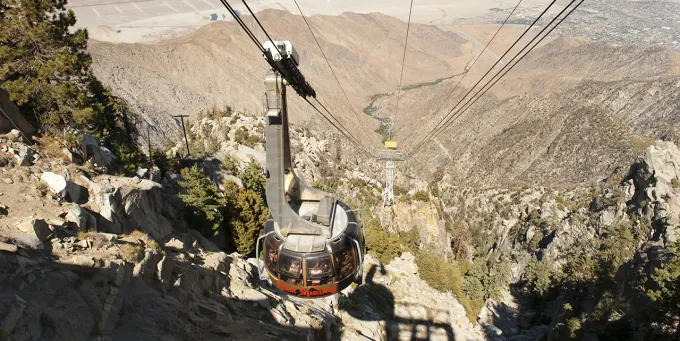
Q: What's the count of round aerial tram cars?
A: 1